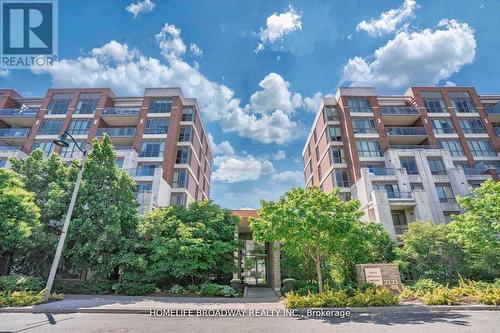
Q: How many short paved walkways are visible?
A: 1